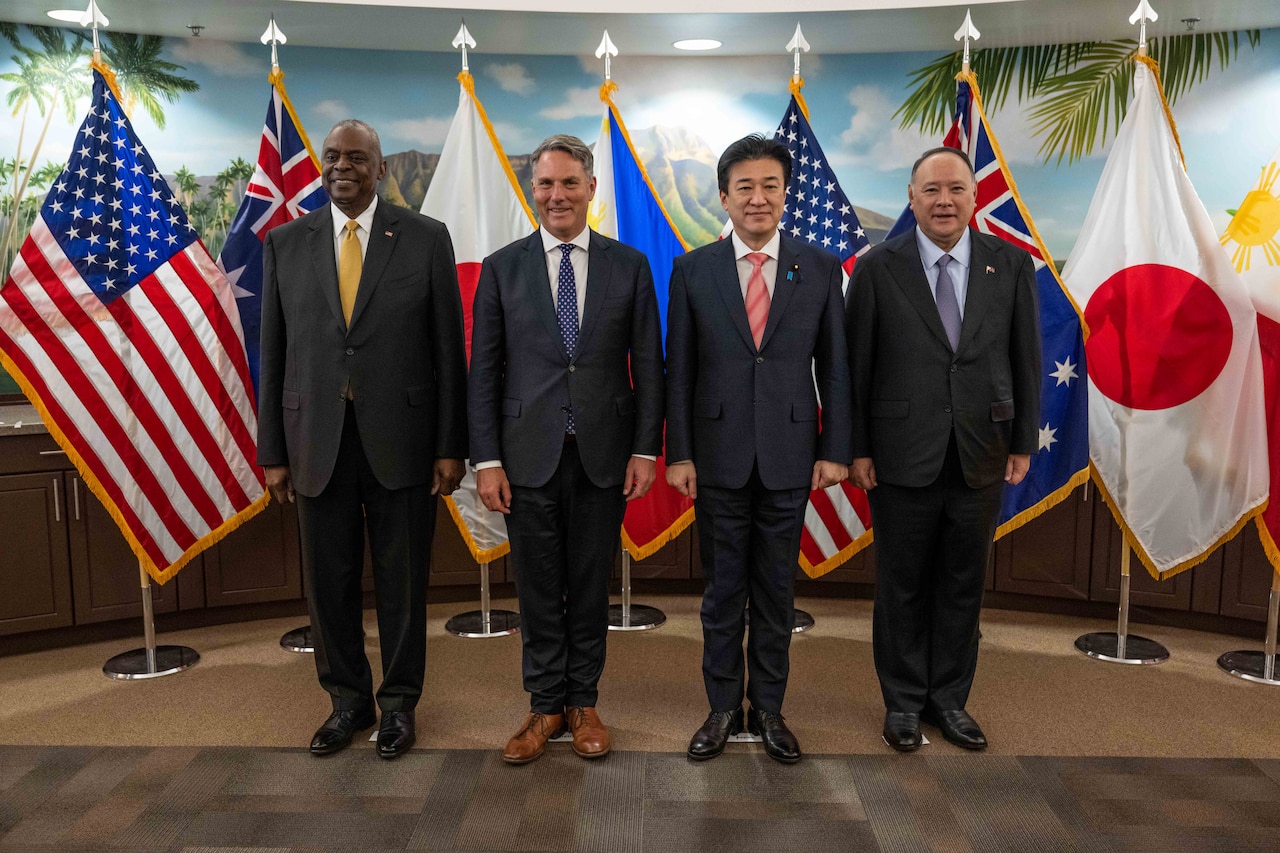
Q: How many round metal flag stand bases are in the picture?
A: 7